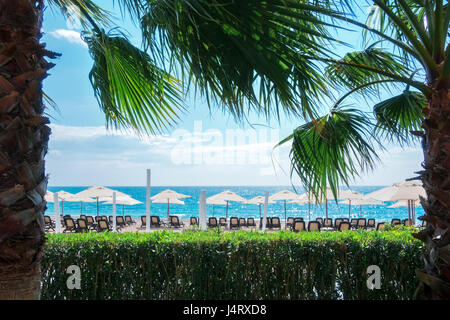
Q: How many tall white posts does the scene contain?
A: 5